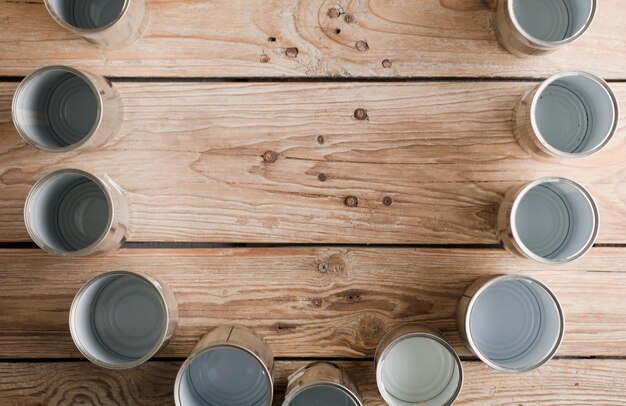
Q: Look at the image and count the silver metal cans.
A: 11